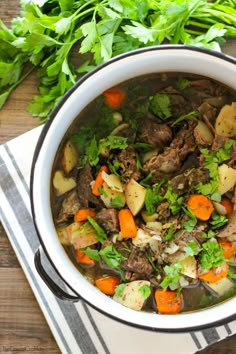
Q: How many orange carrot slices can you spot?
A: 11